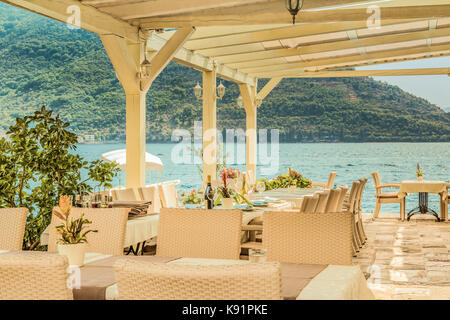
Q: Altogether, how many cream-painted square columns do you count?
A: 3